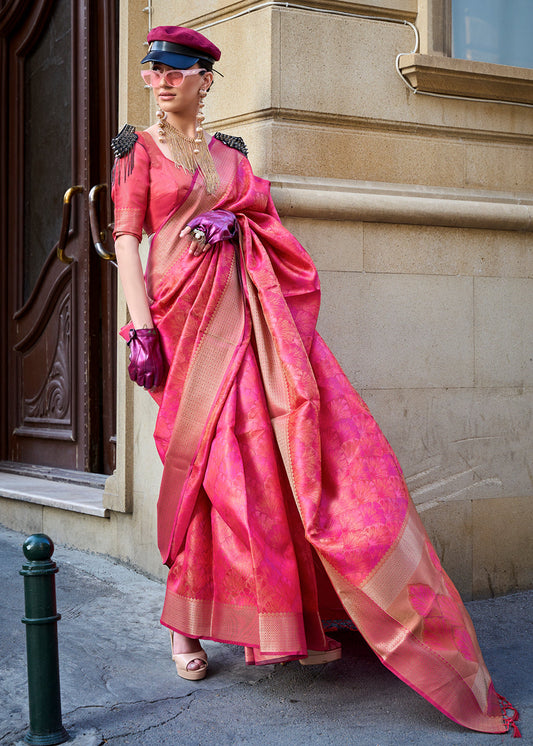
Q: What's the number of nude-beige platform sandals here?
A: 2